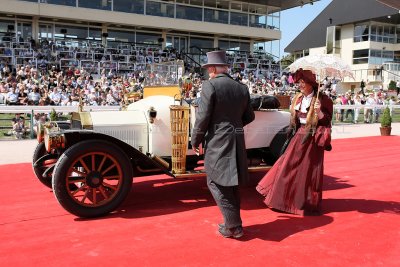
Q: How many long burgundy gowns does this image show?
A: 1